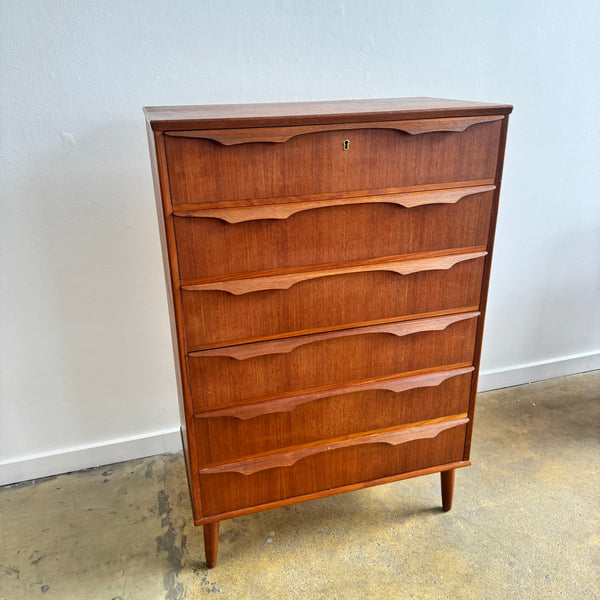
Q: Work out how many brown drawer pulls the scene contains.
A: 6